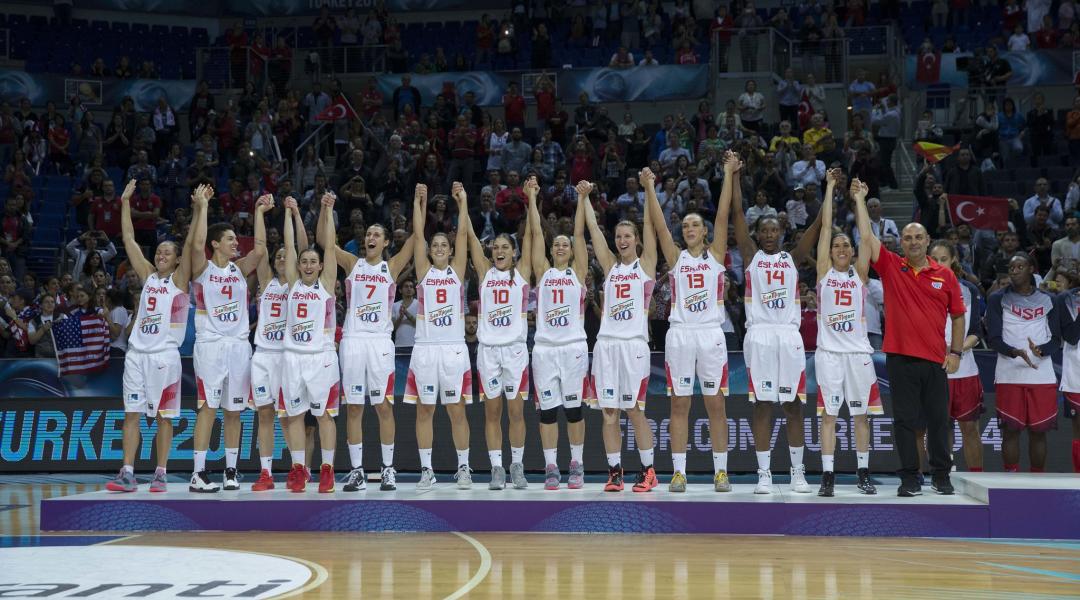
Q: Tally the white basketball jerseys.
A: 12